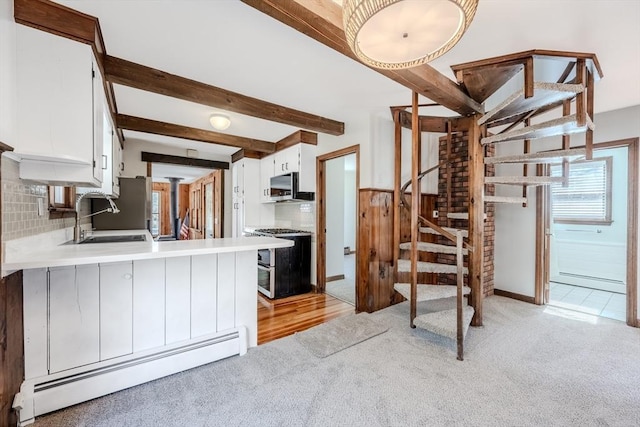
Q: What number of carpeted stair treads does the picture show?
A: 11